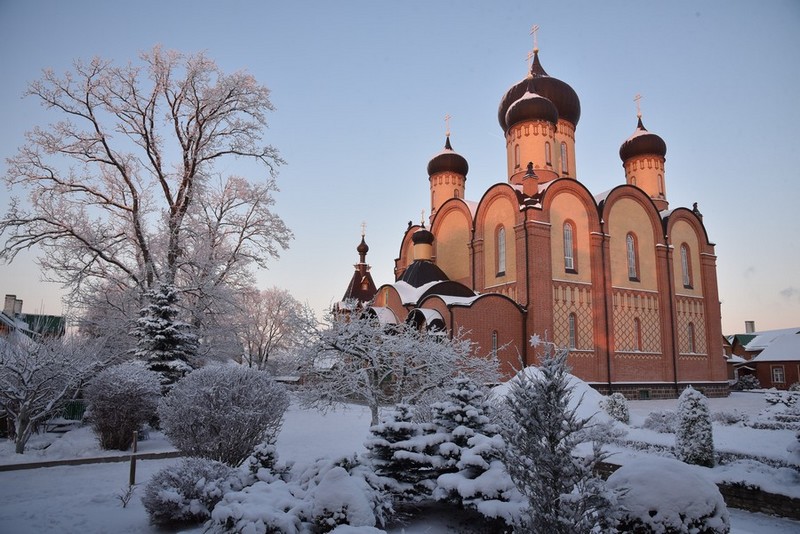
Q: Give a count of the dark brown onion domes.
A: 6